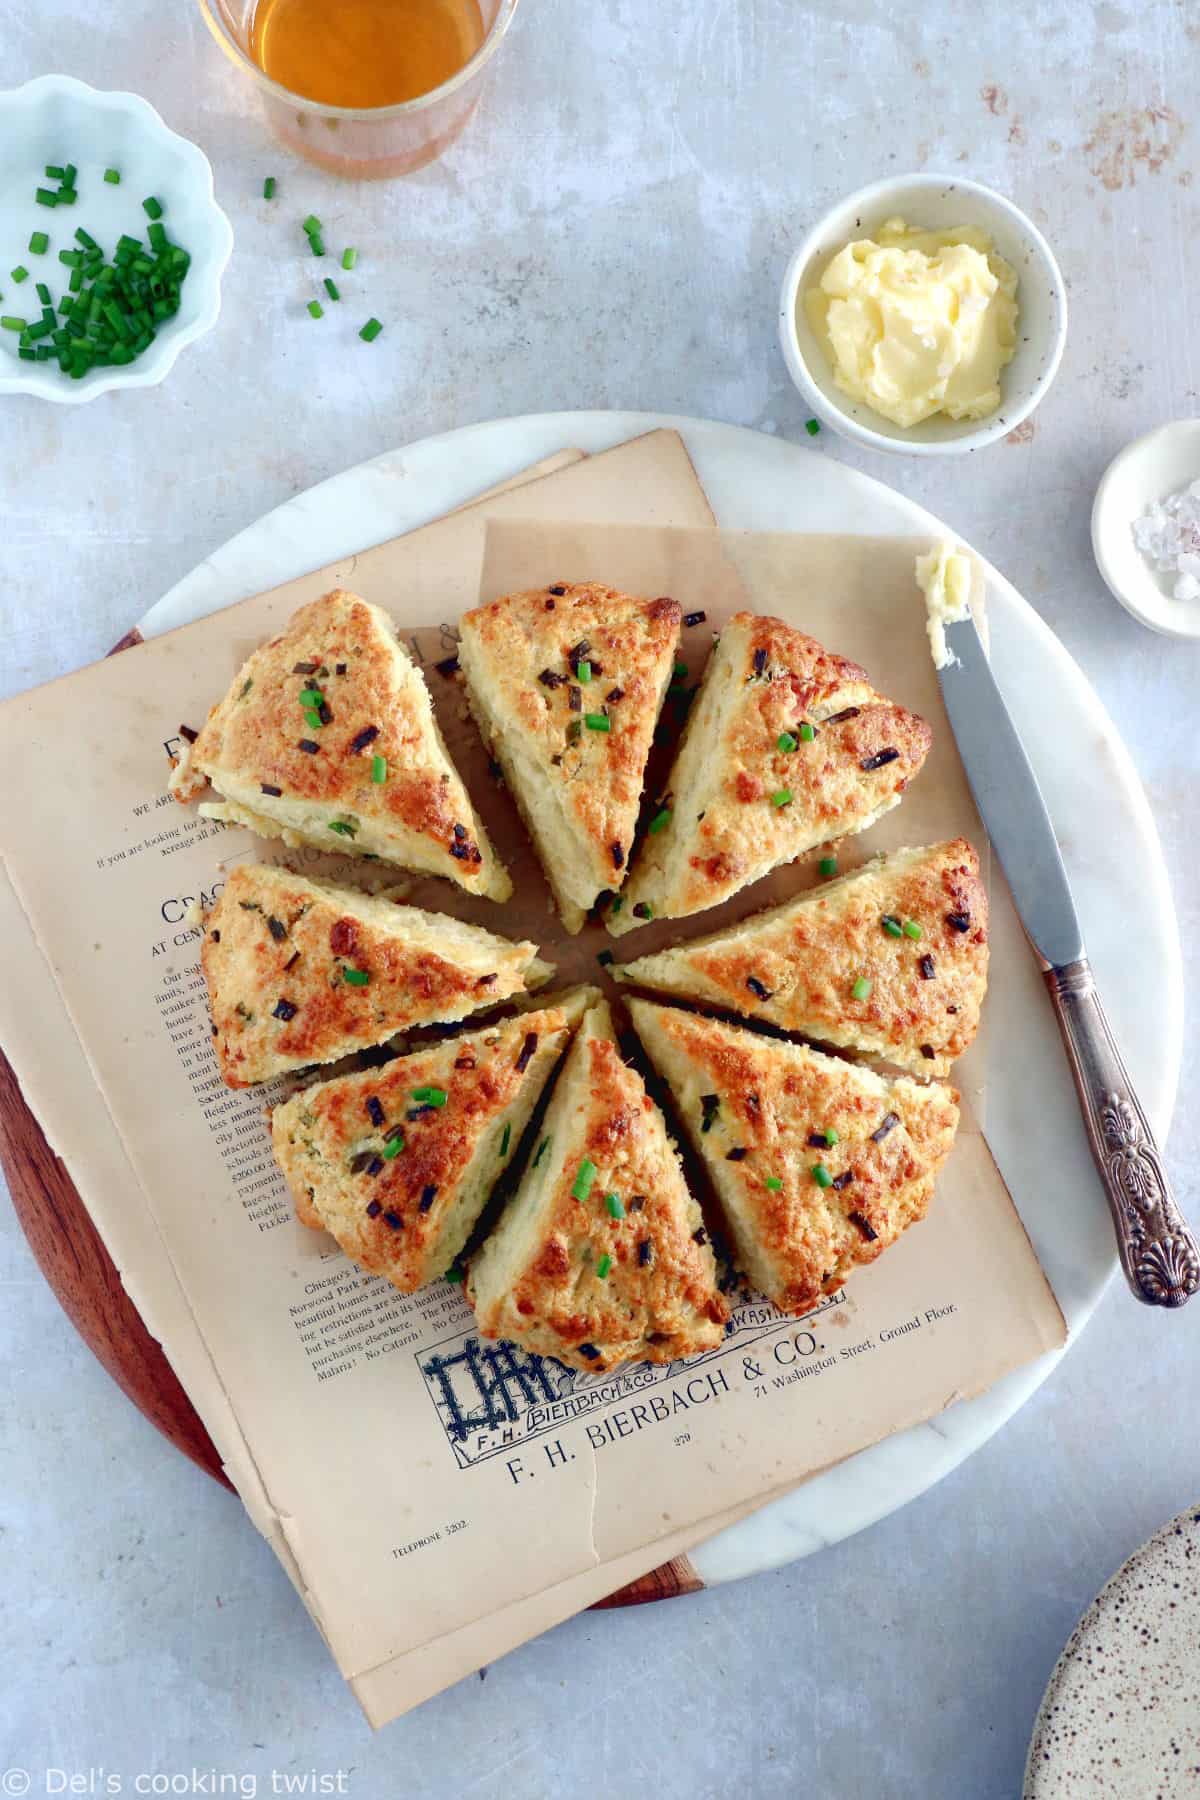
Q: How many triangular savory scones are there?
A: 8